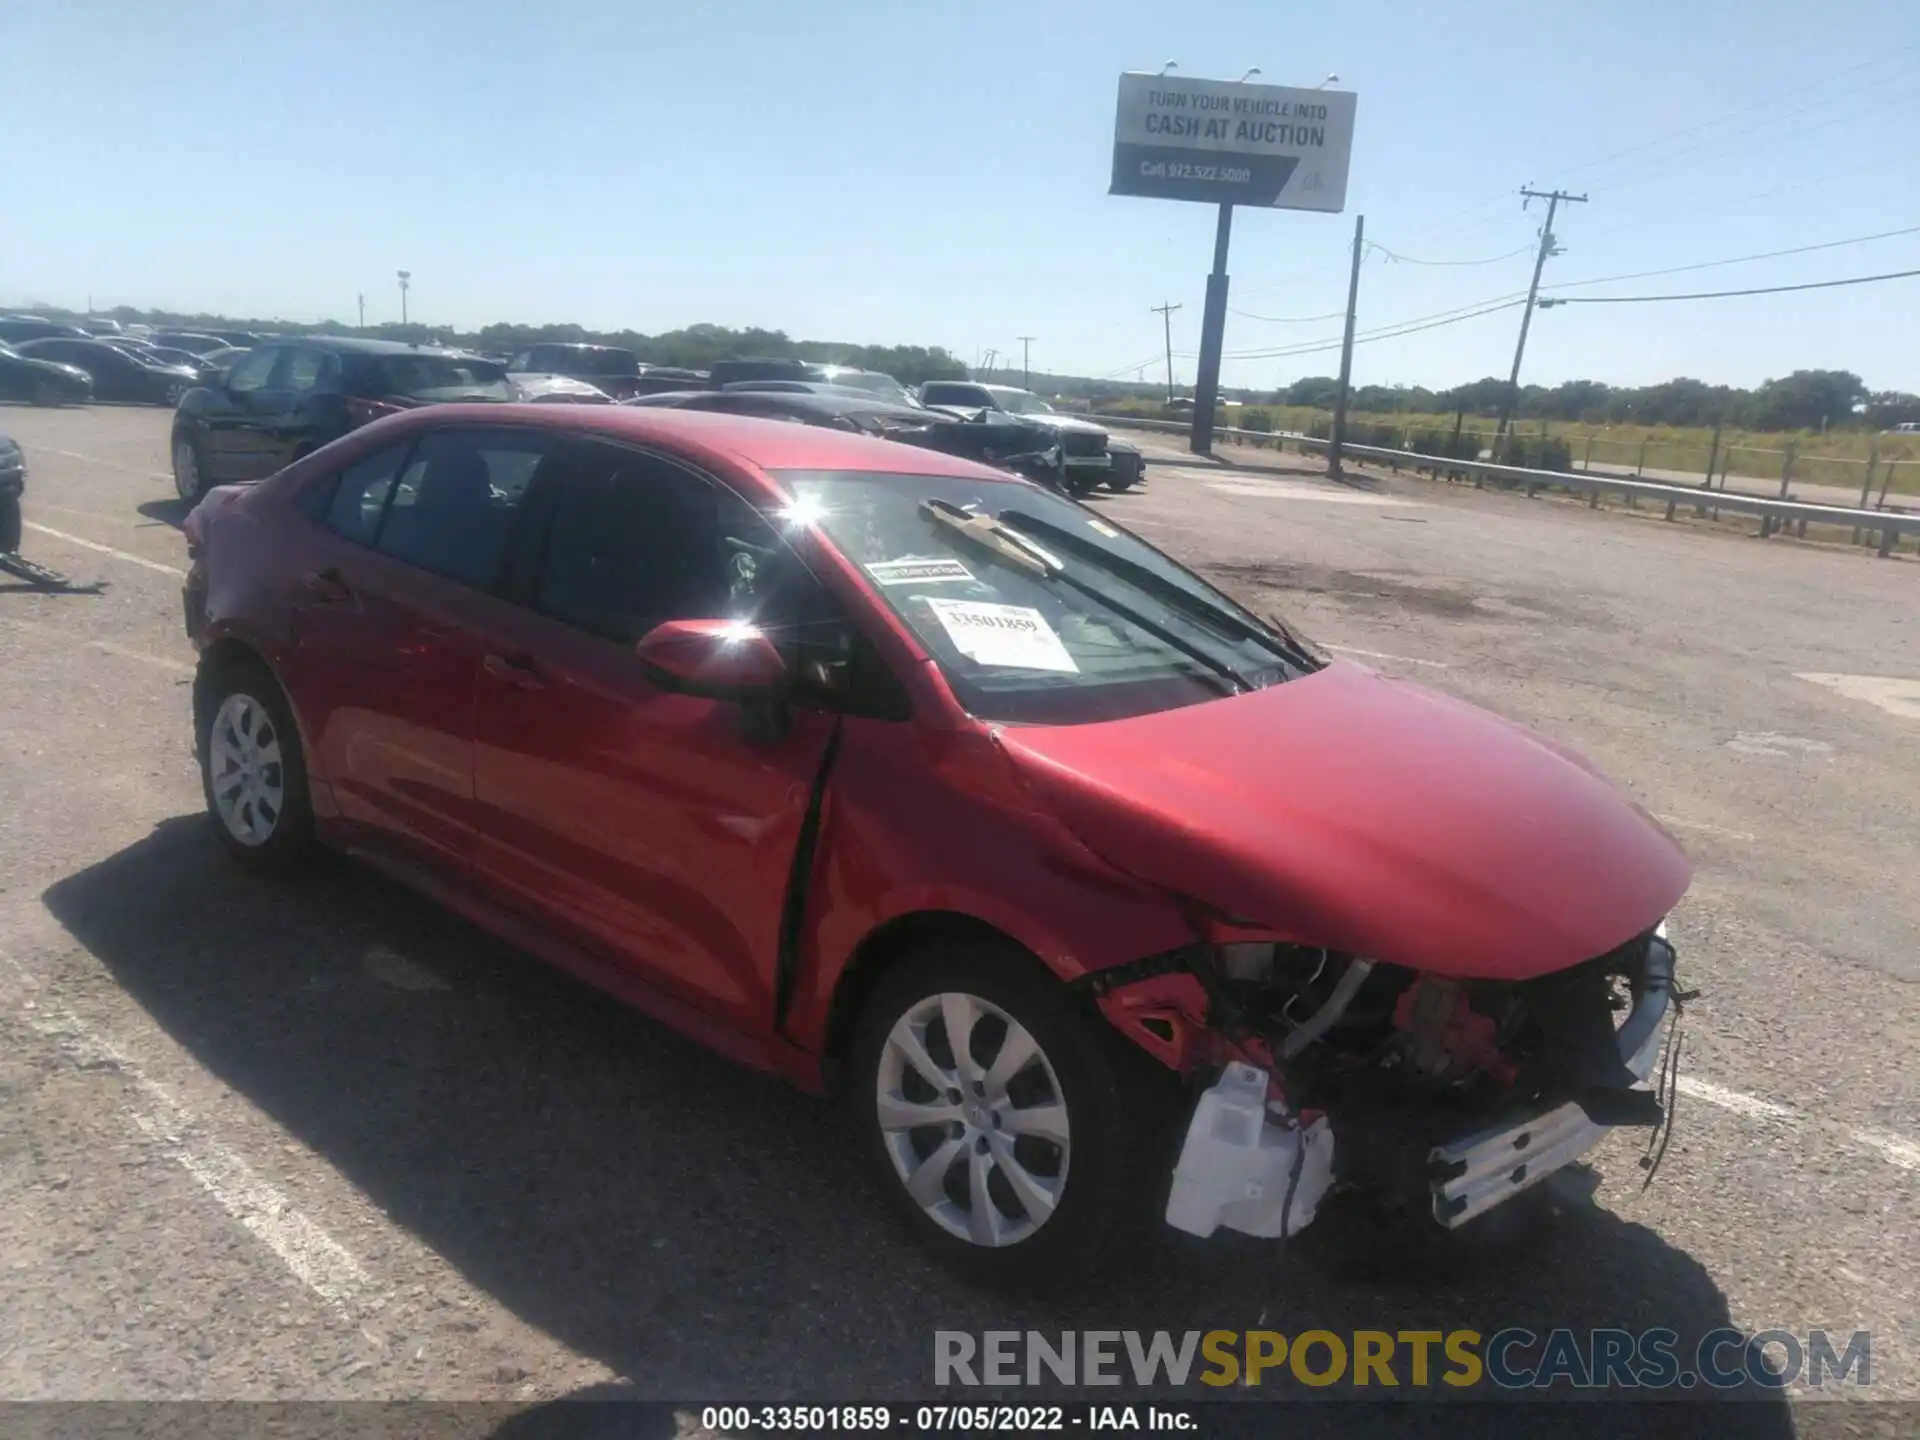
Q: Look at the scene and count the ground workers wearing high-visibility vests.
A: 0